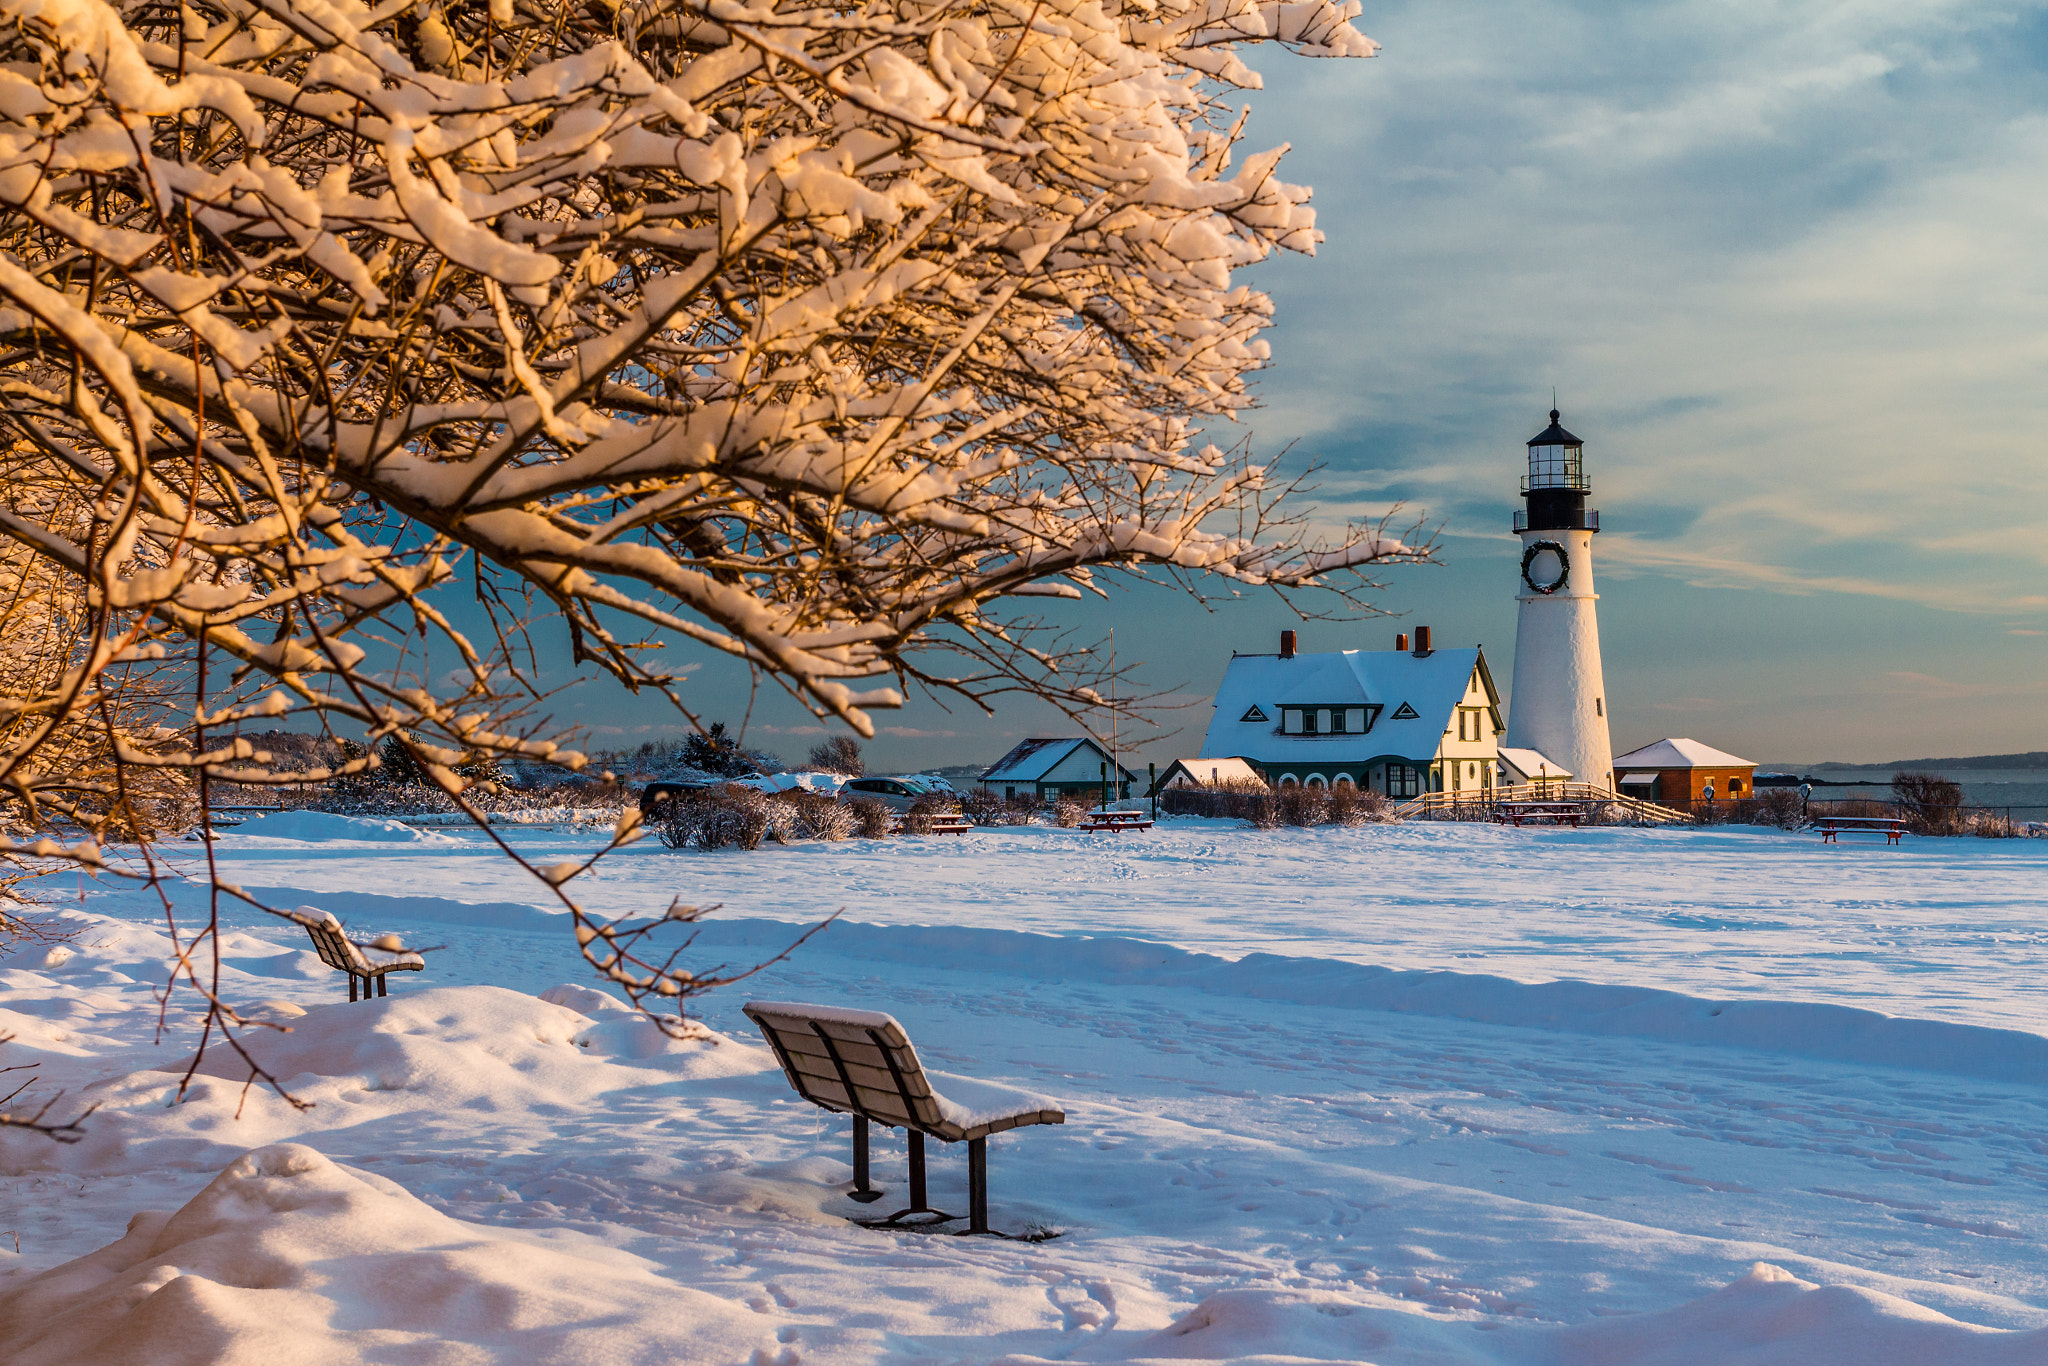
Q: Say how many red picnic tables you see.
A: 4